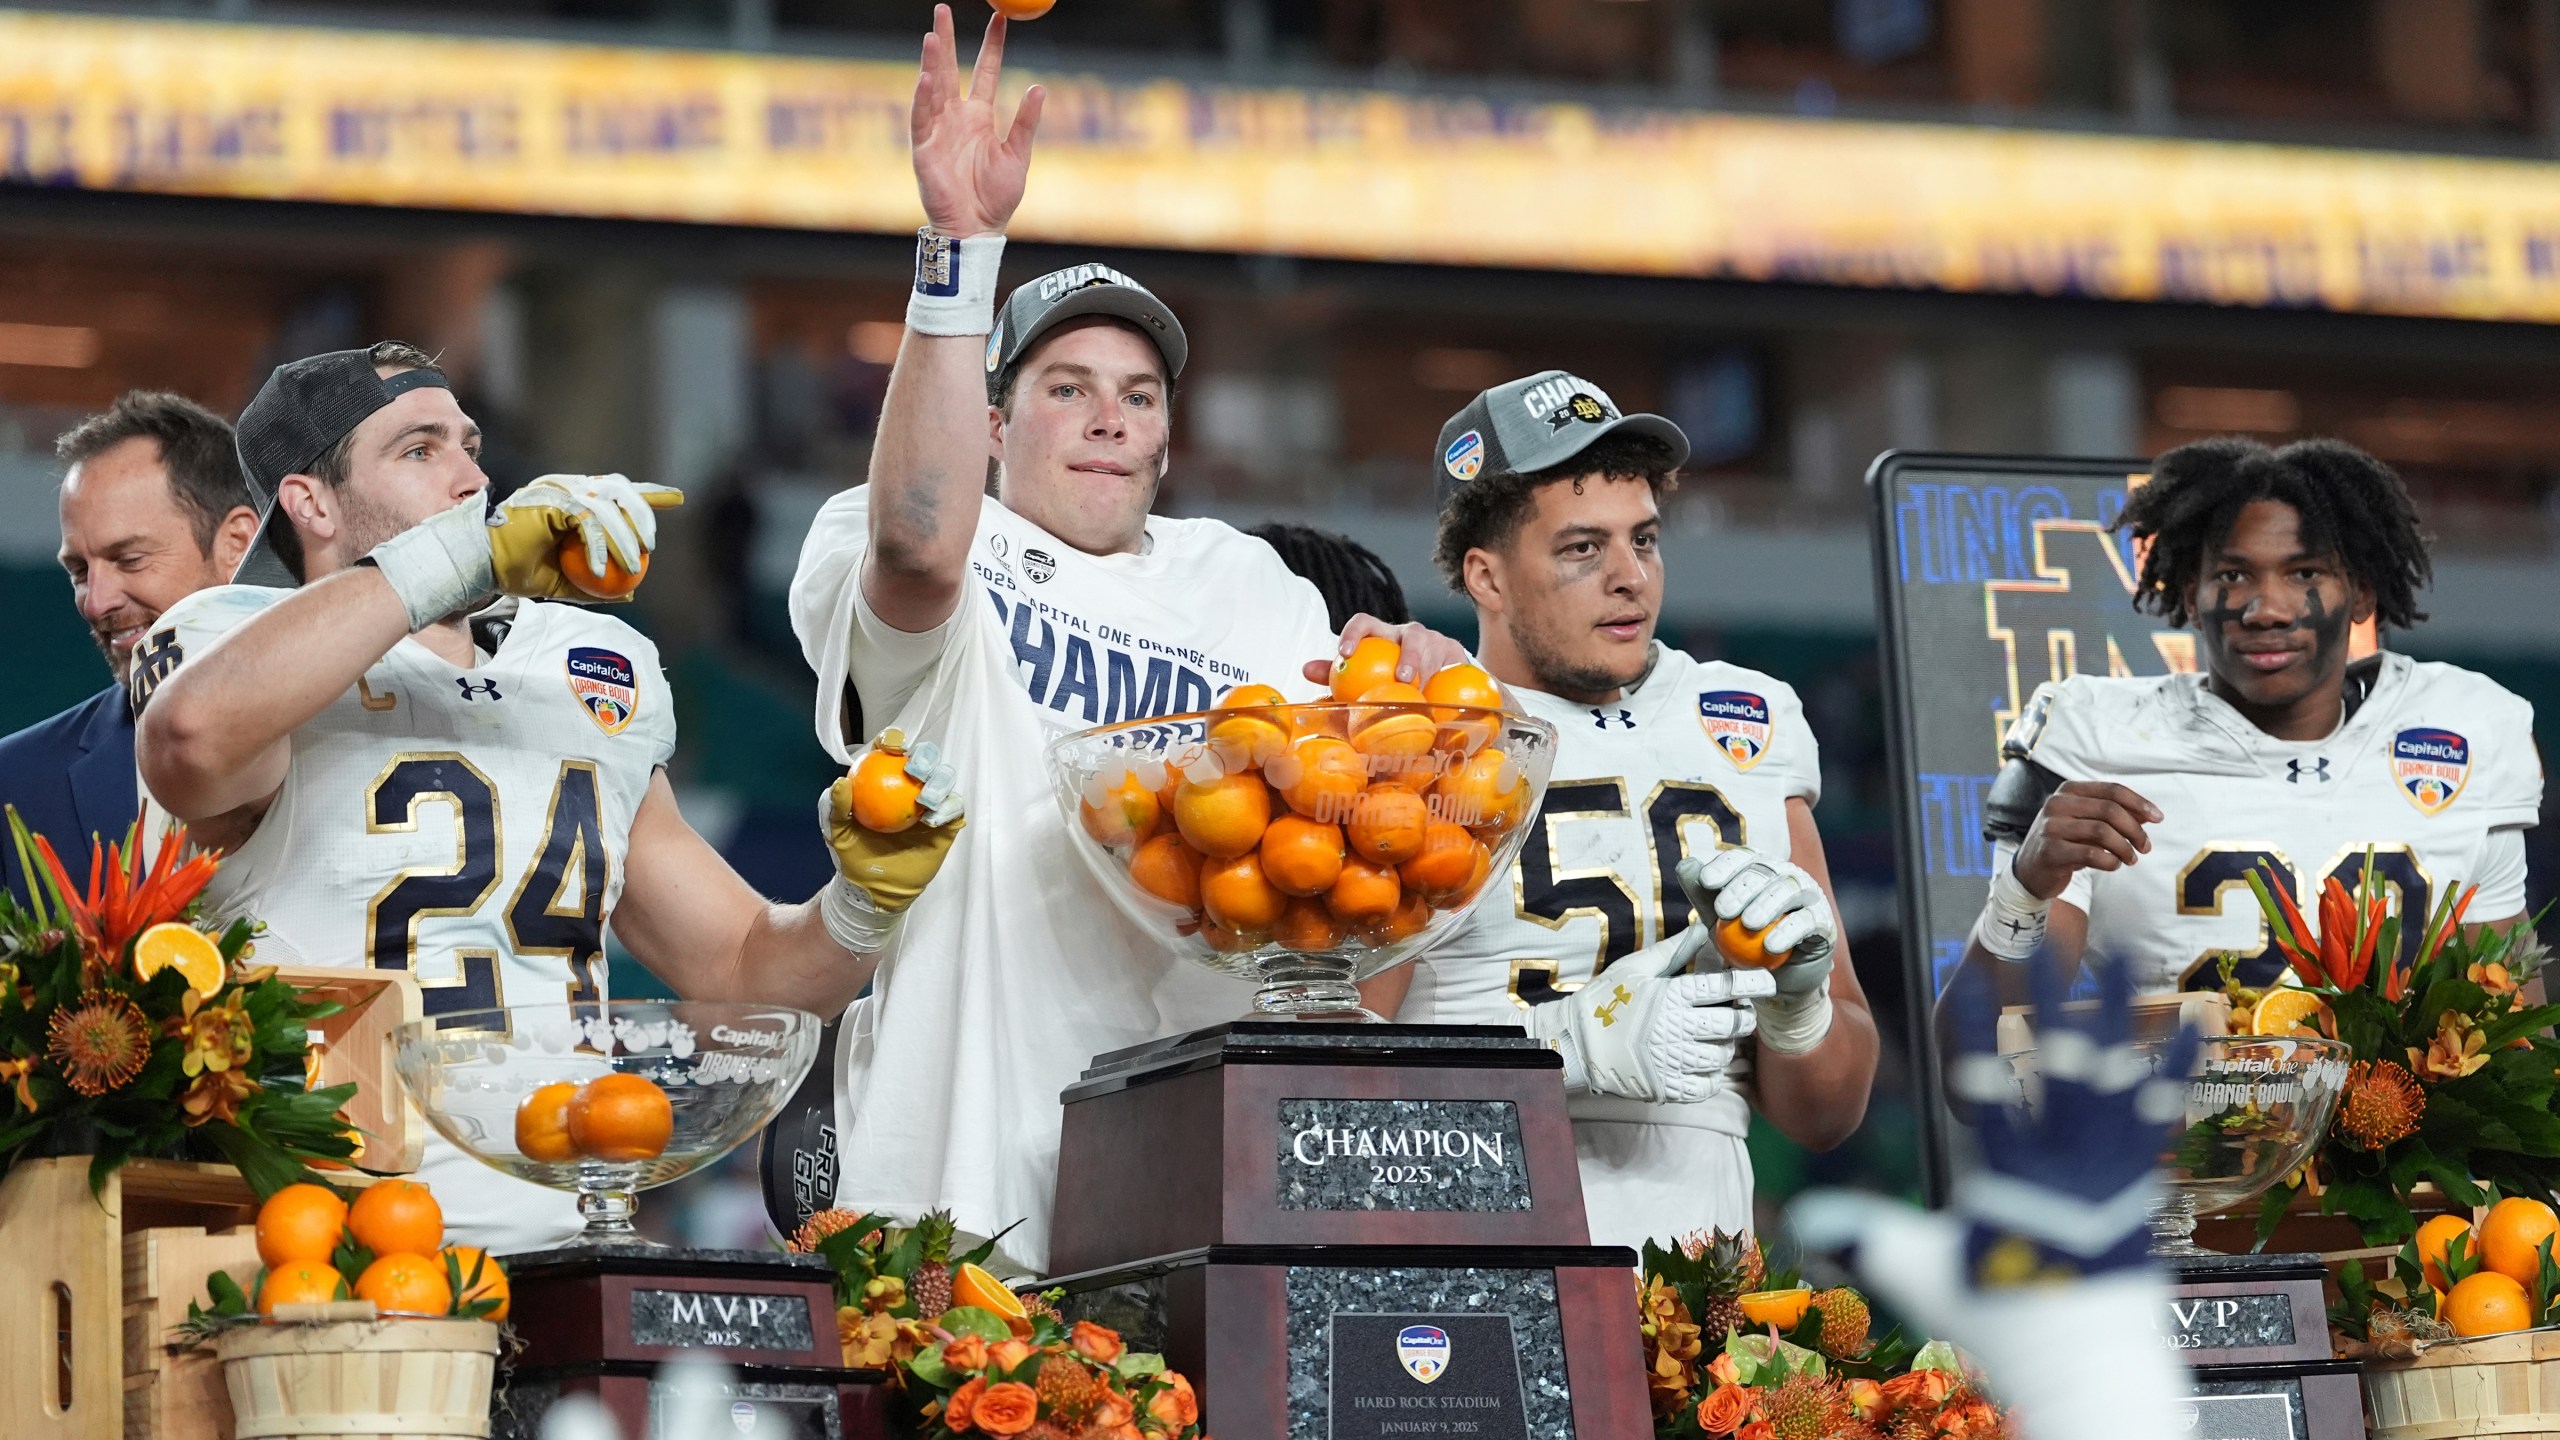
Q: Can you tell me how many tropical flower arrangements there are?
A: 4